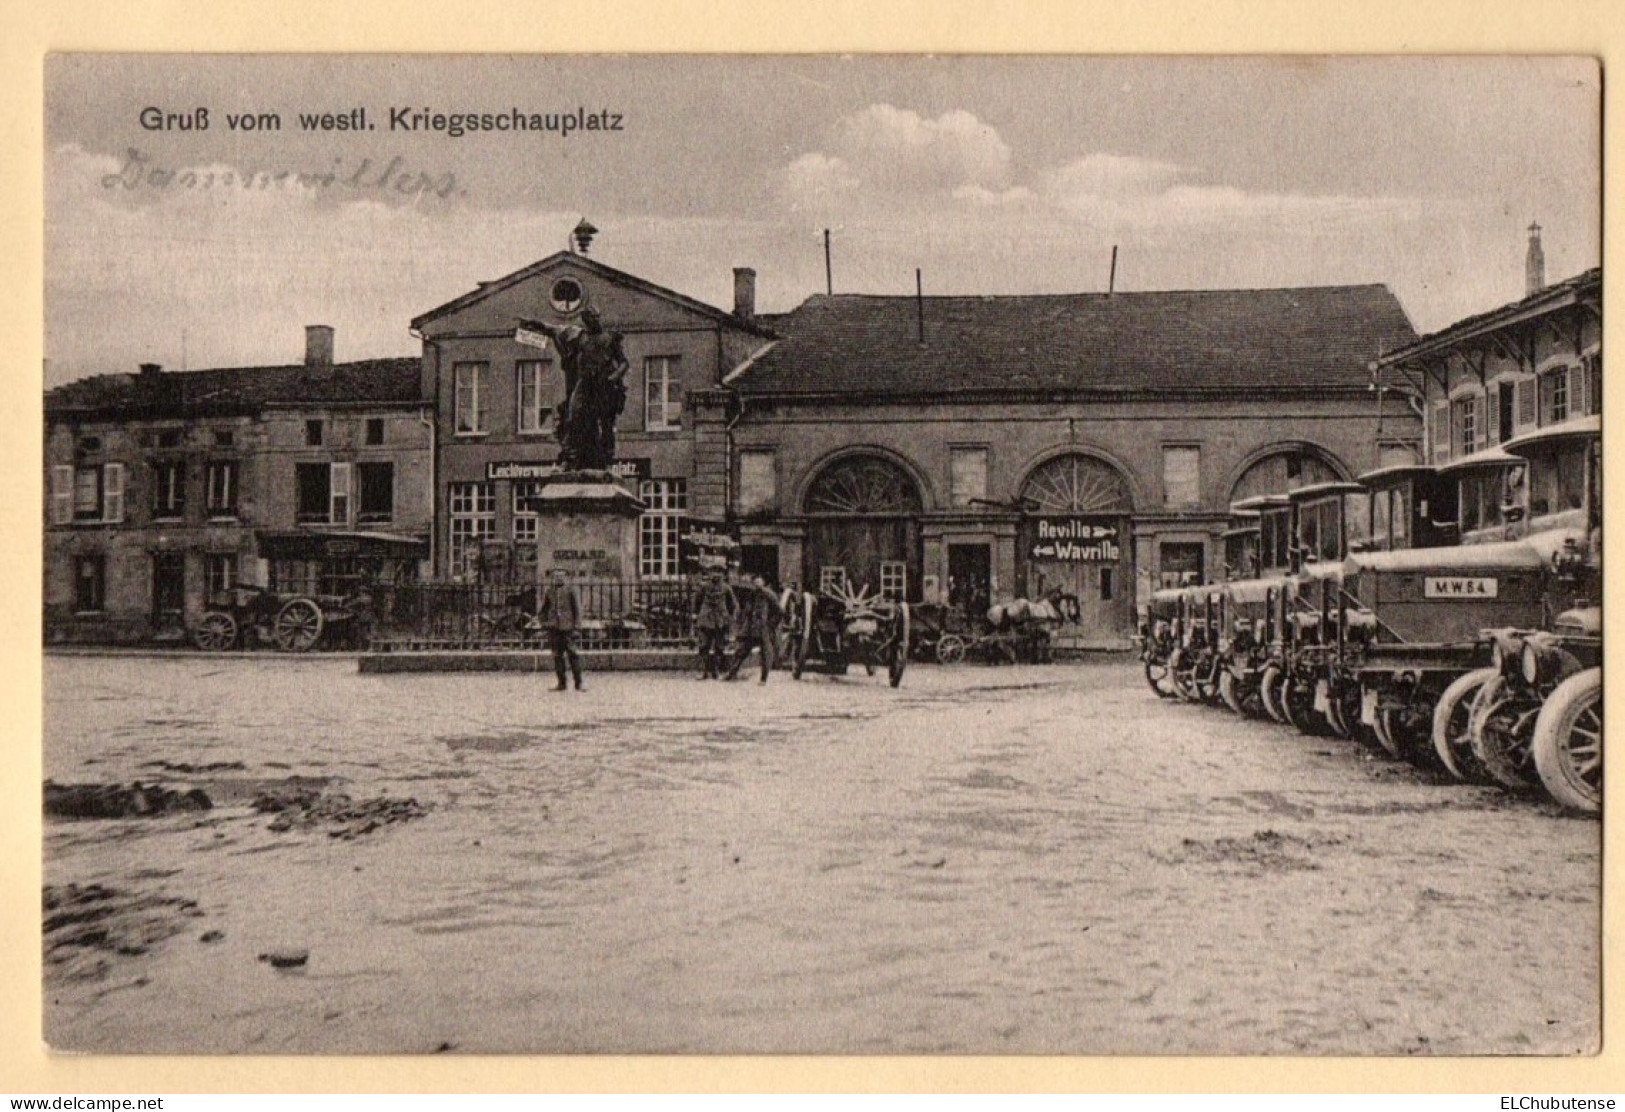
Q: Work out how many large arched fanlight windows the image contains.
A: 3